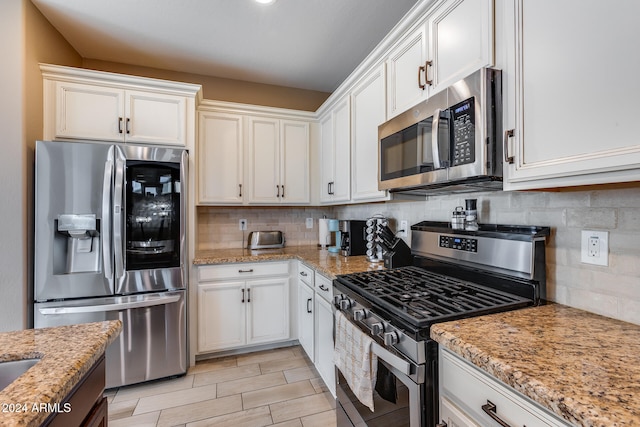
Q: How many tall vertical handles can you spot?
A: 2